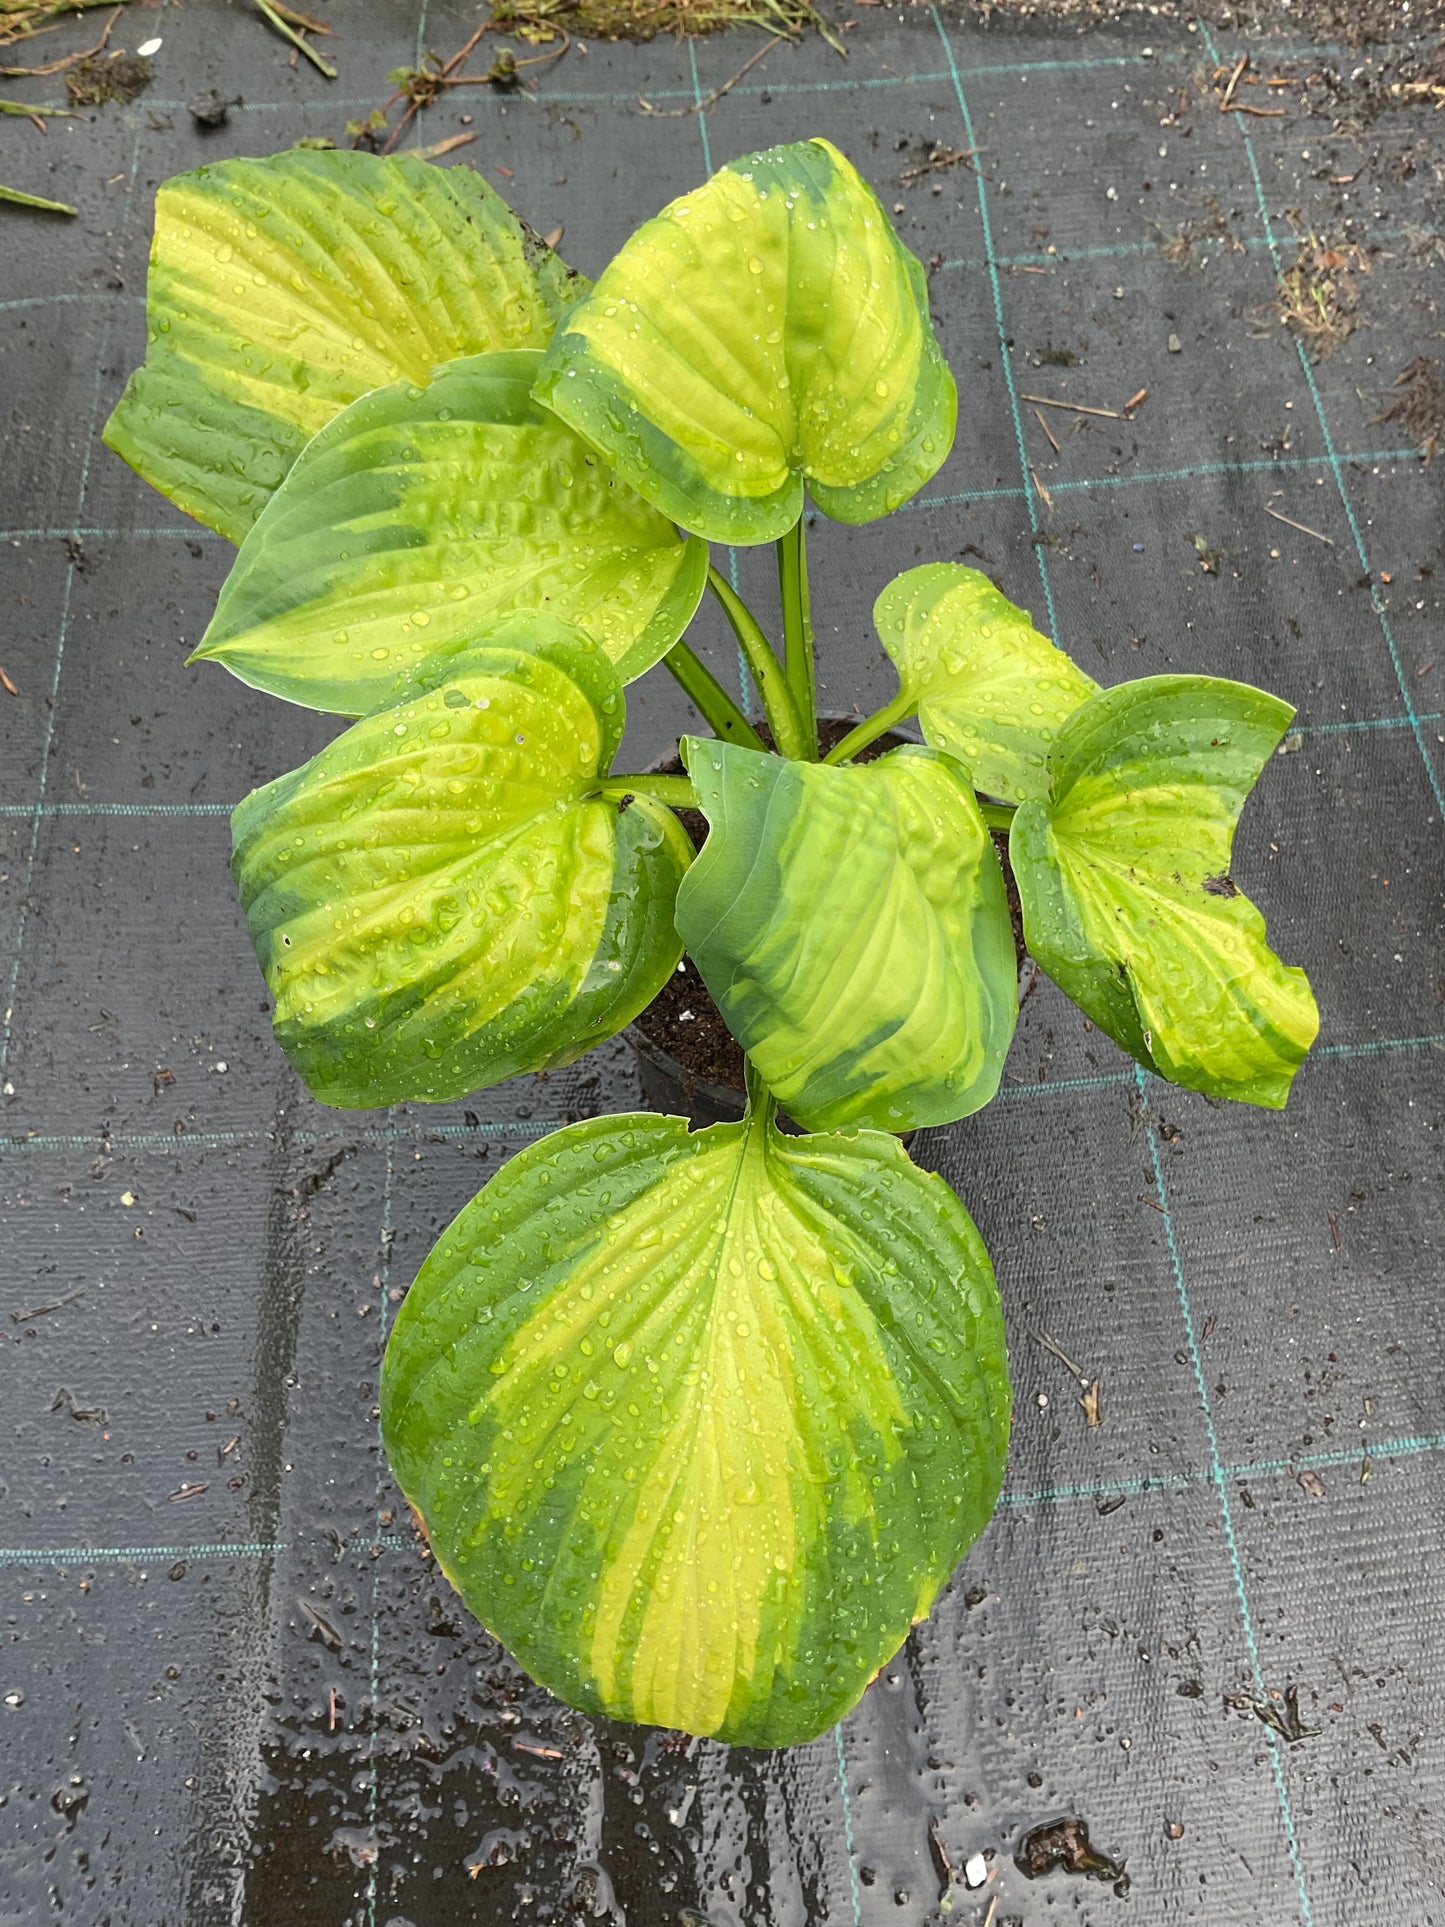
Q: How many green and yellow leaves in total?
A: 8